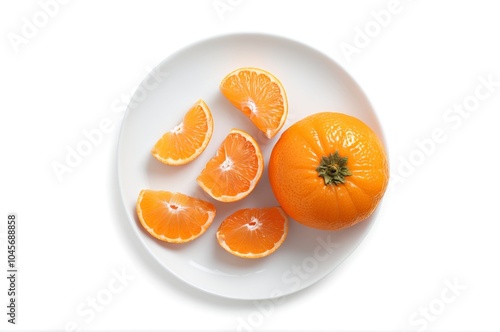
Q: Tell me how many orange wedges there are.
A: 5